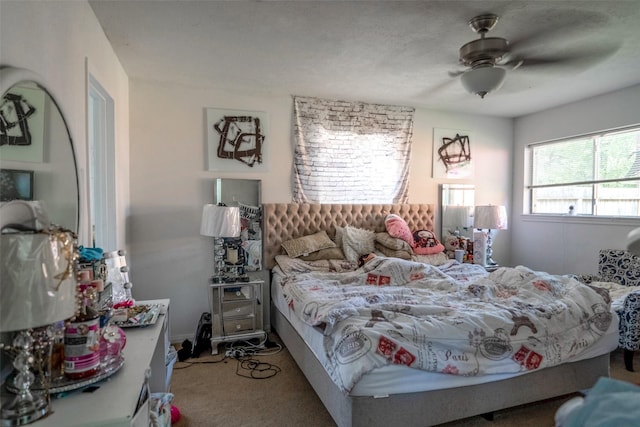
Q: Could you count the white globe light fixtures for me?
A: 1